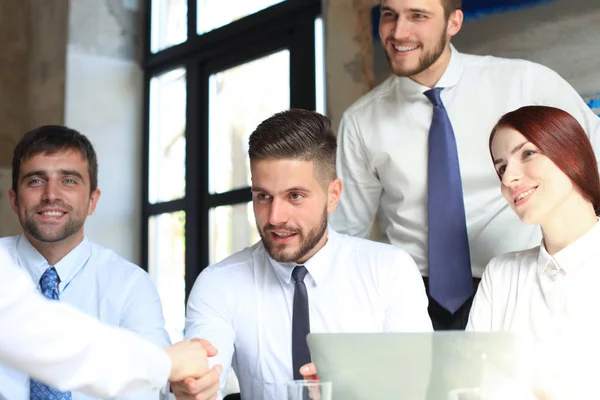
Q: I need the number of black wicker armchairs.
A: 0